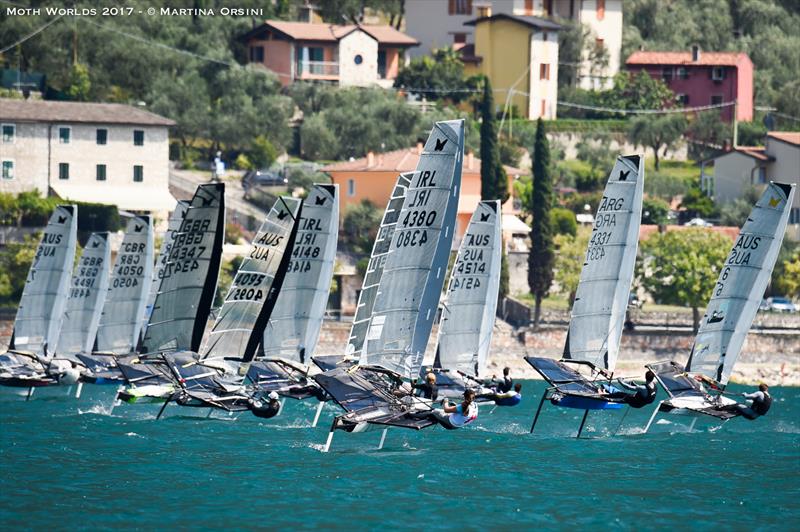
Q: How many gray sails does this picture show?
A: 12